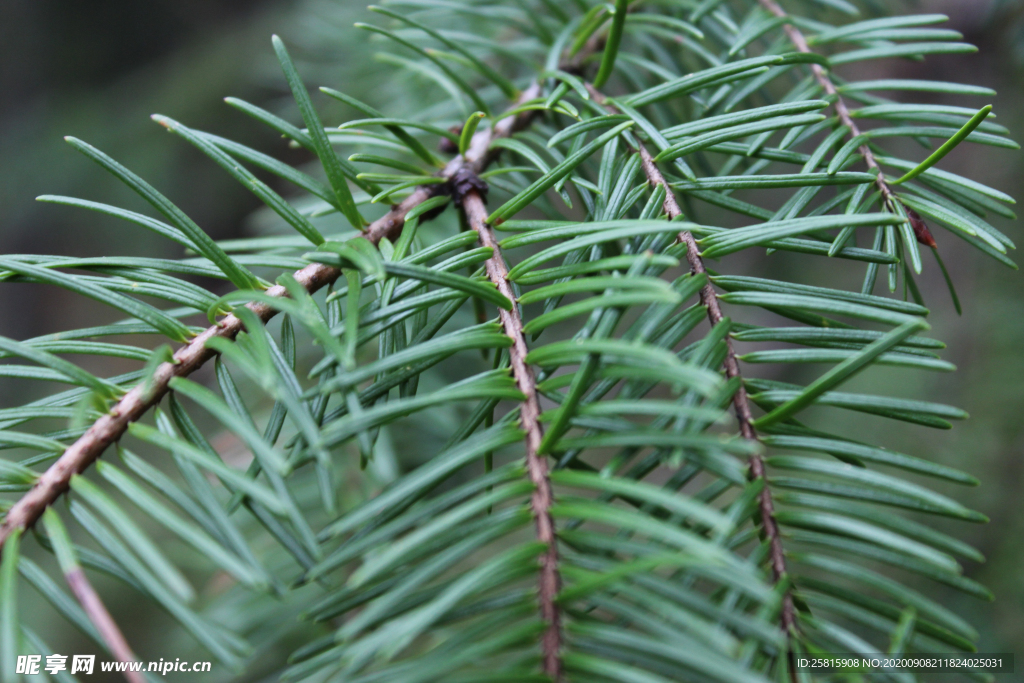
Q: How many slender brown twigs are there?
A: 4